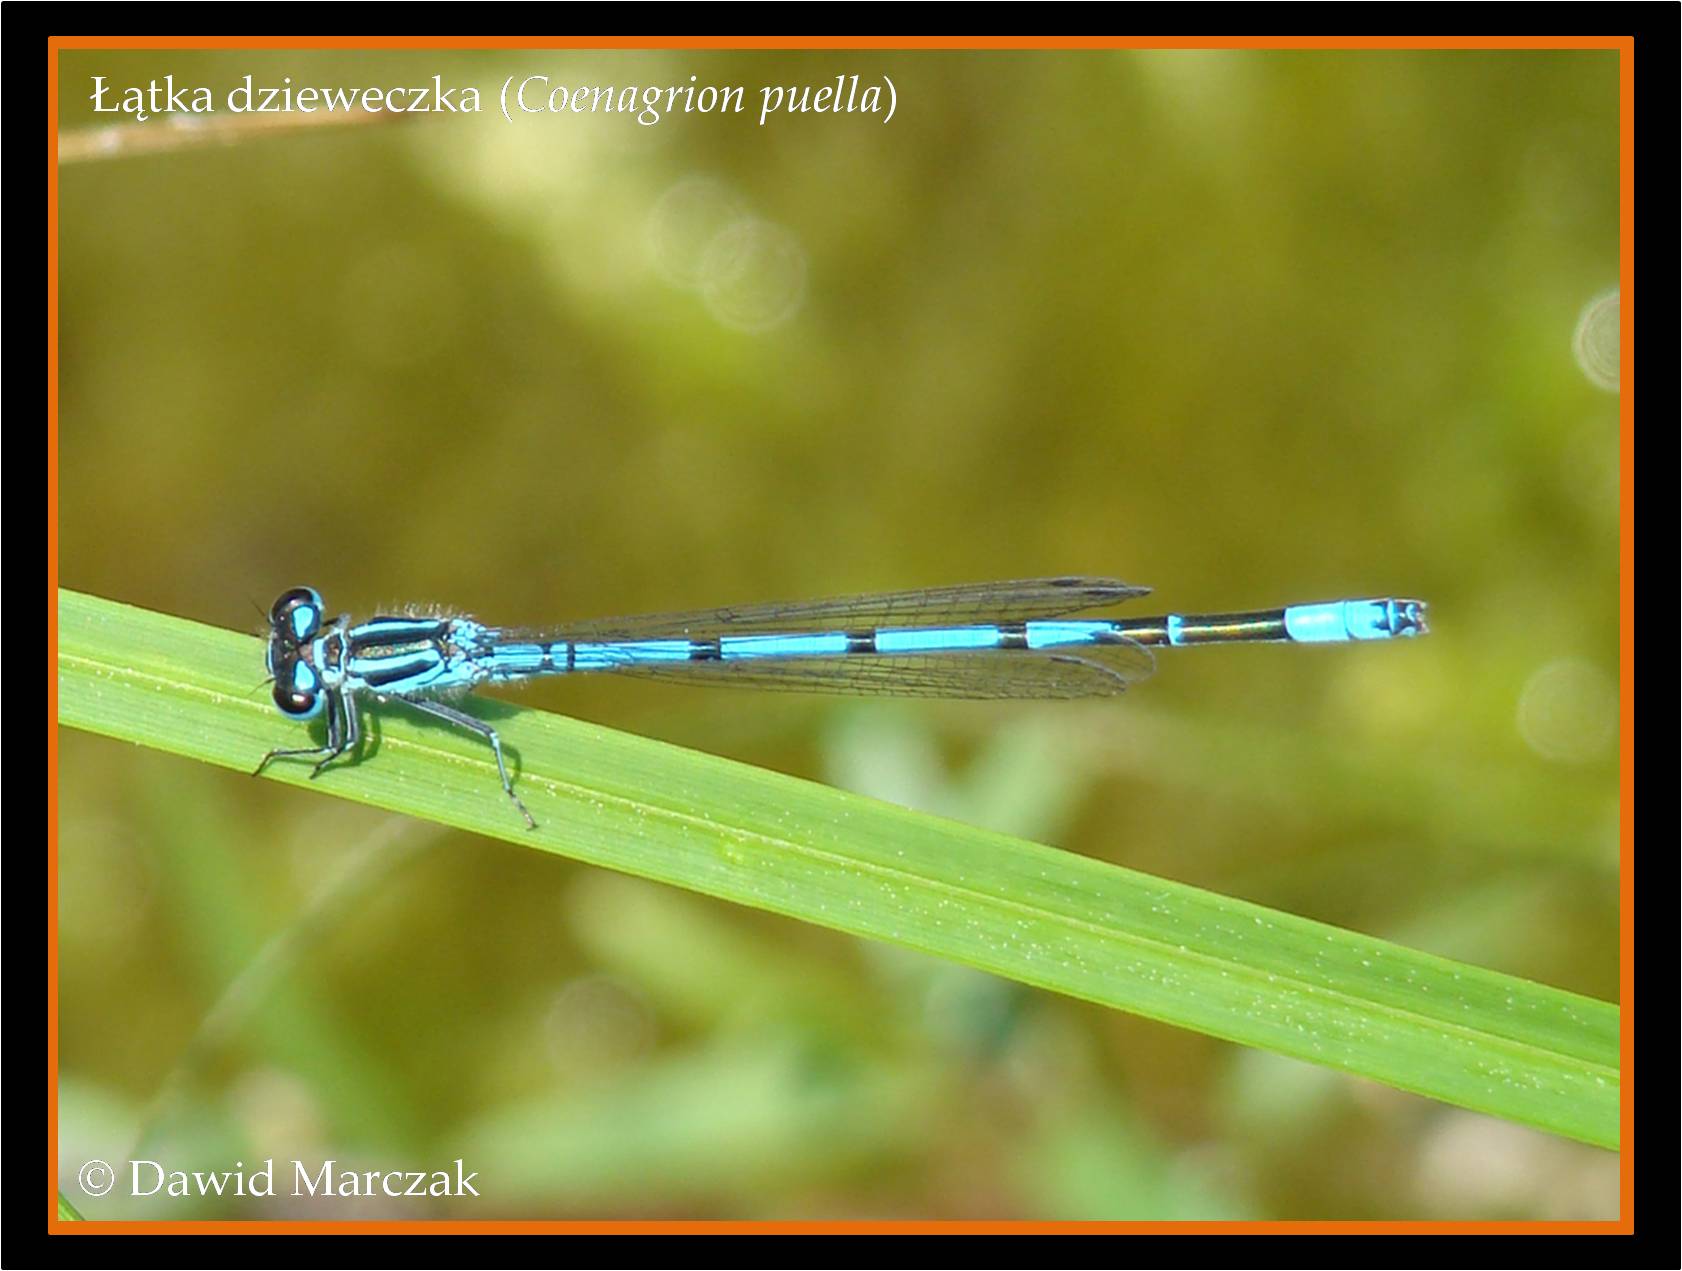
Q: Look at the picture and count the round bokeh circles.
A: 5